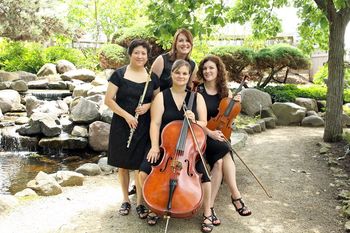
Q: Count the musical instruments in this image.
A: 3